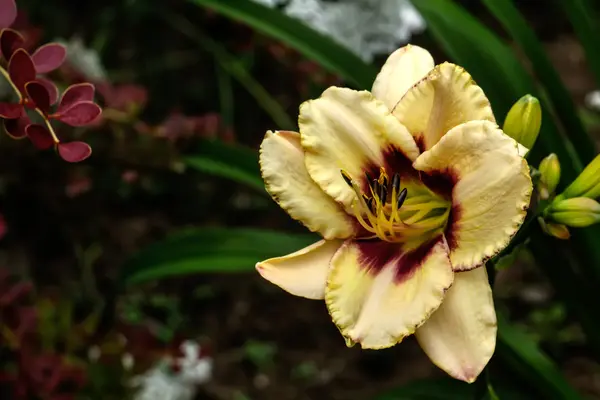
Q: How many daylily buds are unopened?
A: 5